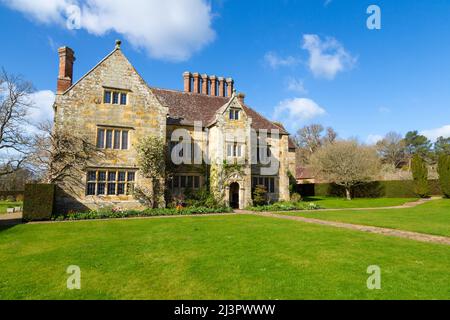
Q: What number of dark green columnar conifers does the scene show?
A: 2